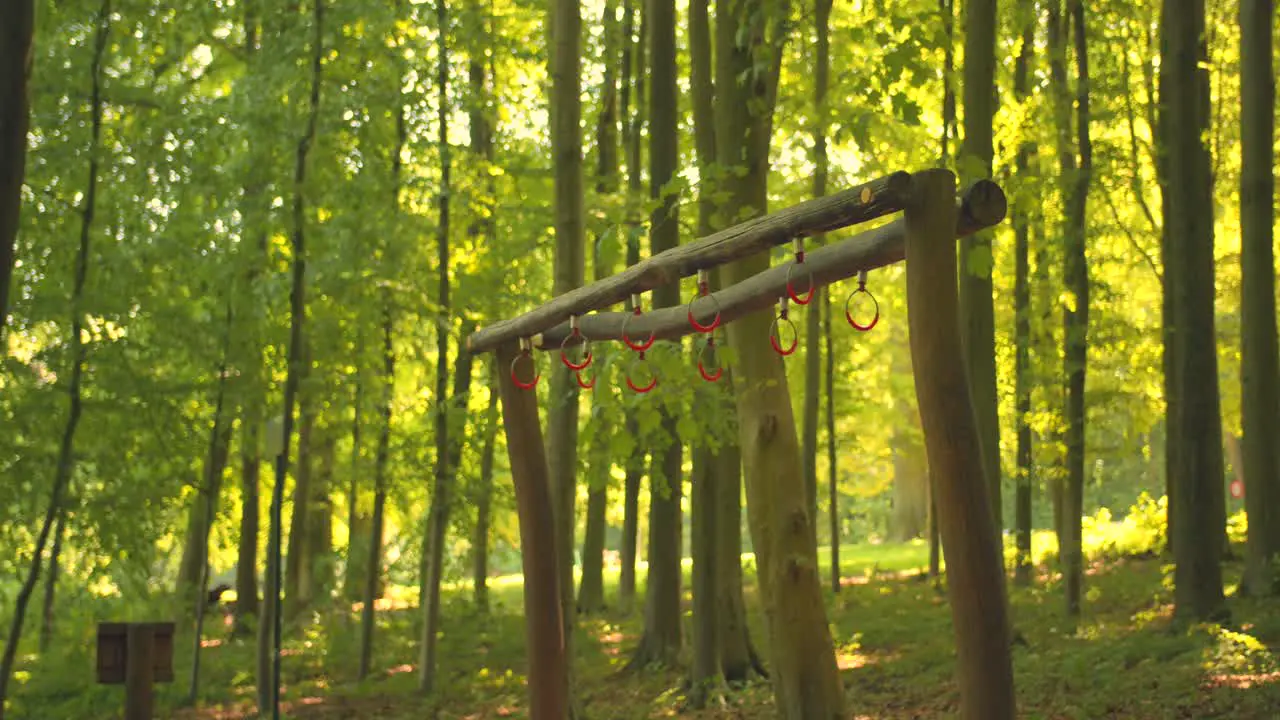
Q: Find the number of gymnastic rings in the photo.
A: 10